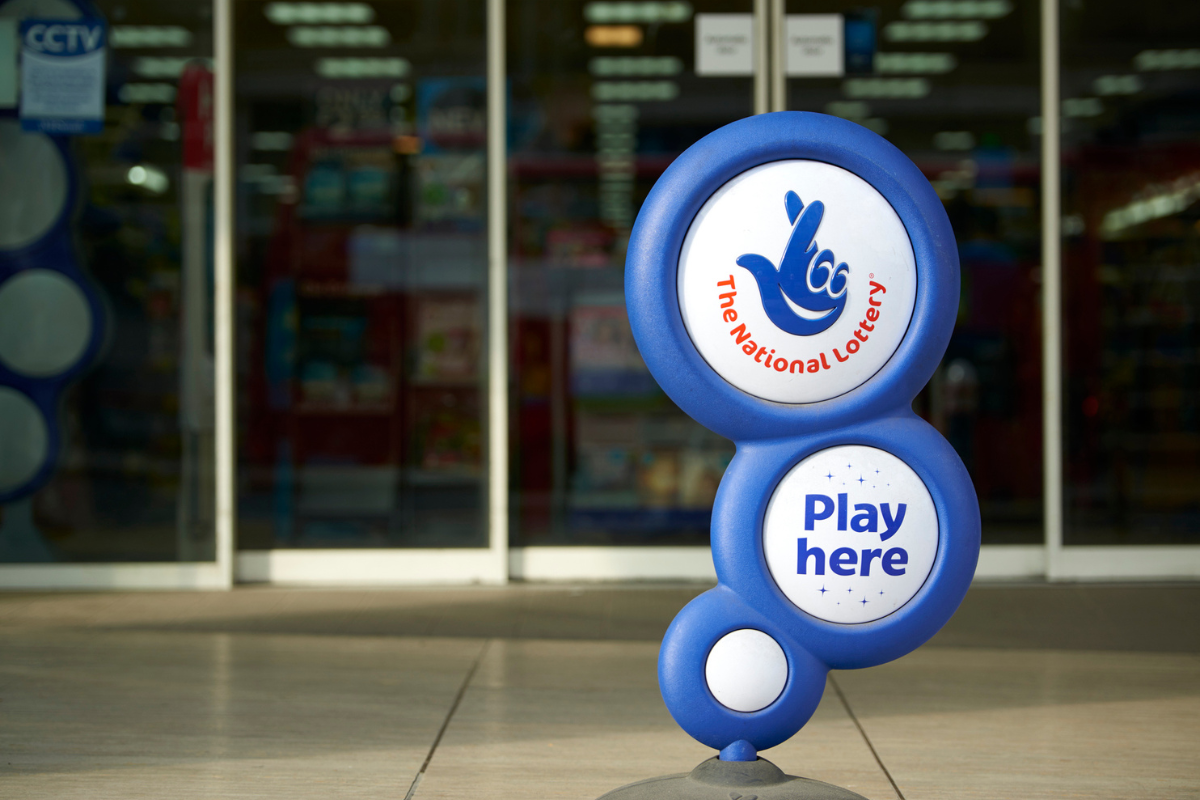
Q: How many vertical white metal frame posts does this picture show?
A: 5